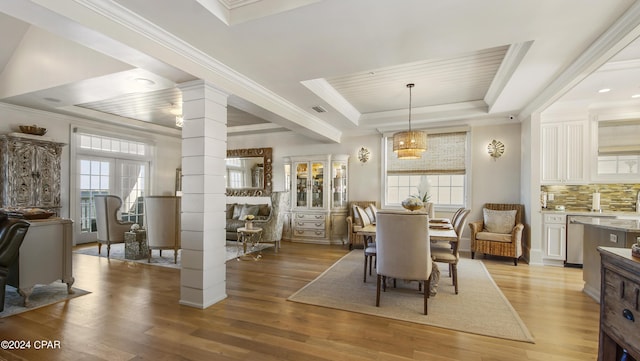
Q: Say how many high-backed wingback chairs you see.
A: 2